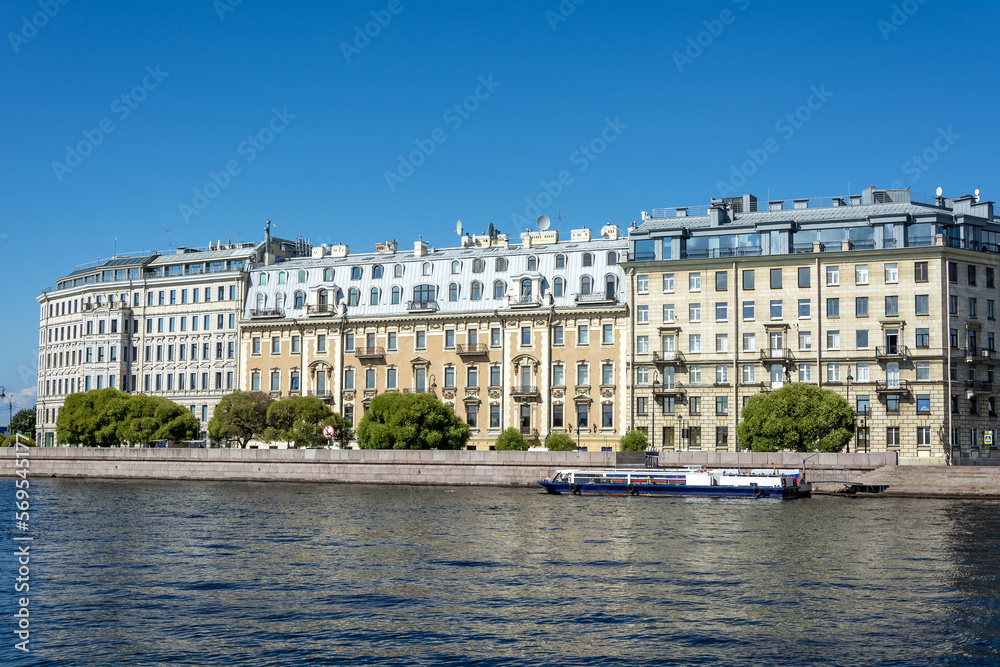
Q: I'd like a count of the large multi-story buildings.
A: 3